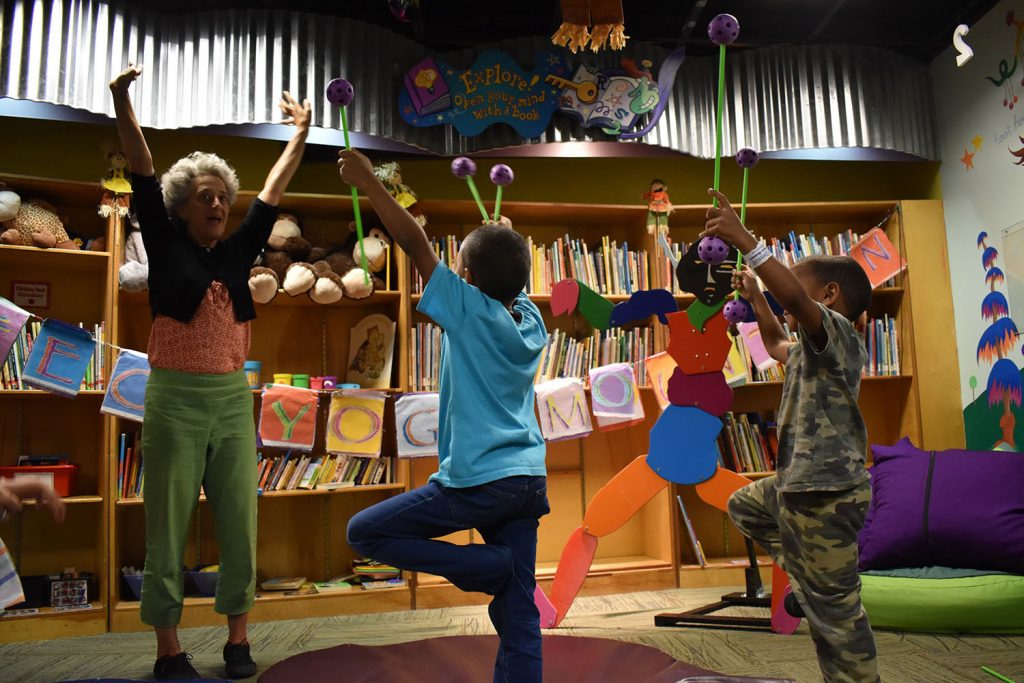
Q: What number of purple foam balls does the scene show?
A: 7